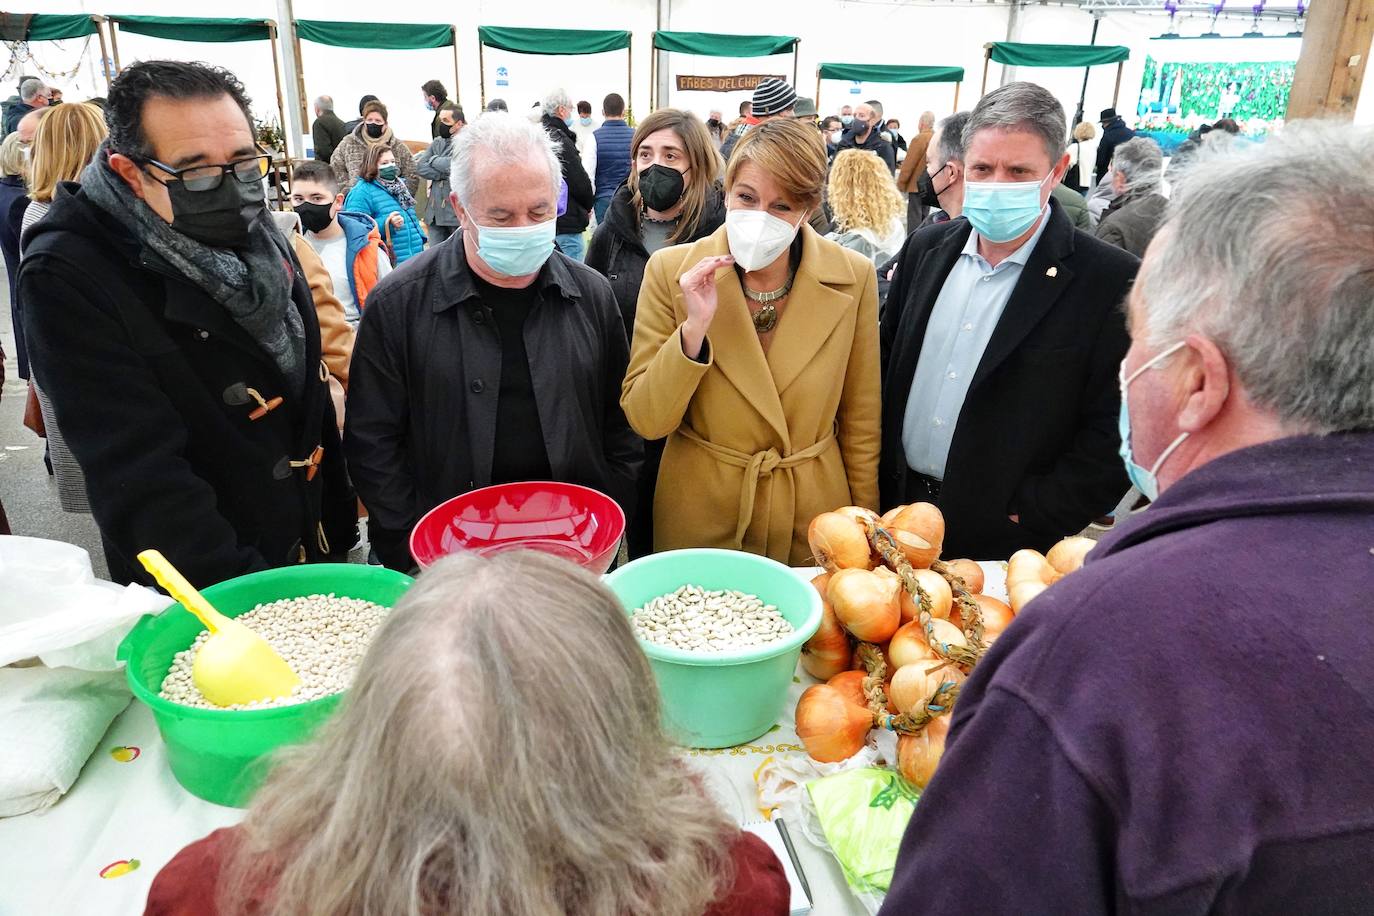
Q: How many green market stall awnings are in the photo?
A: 7